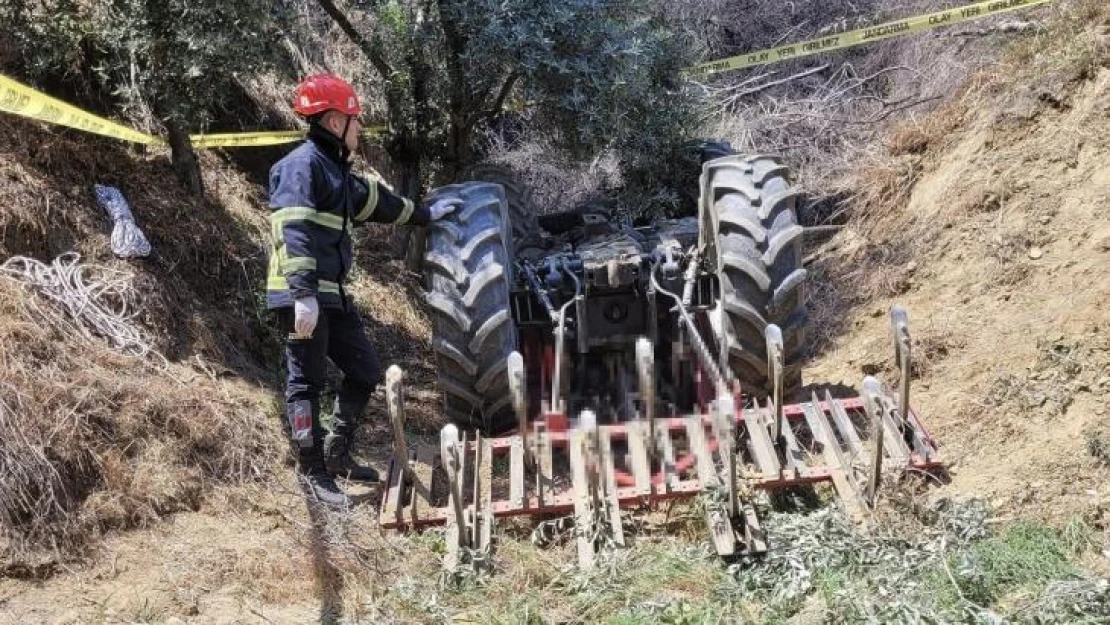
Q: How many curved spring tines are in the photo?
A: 9